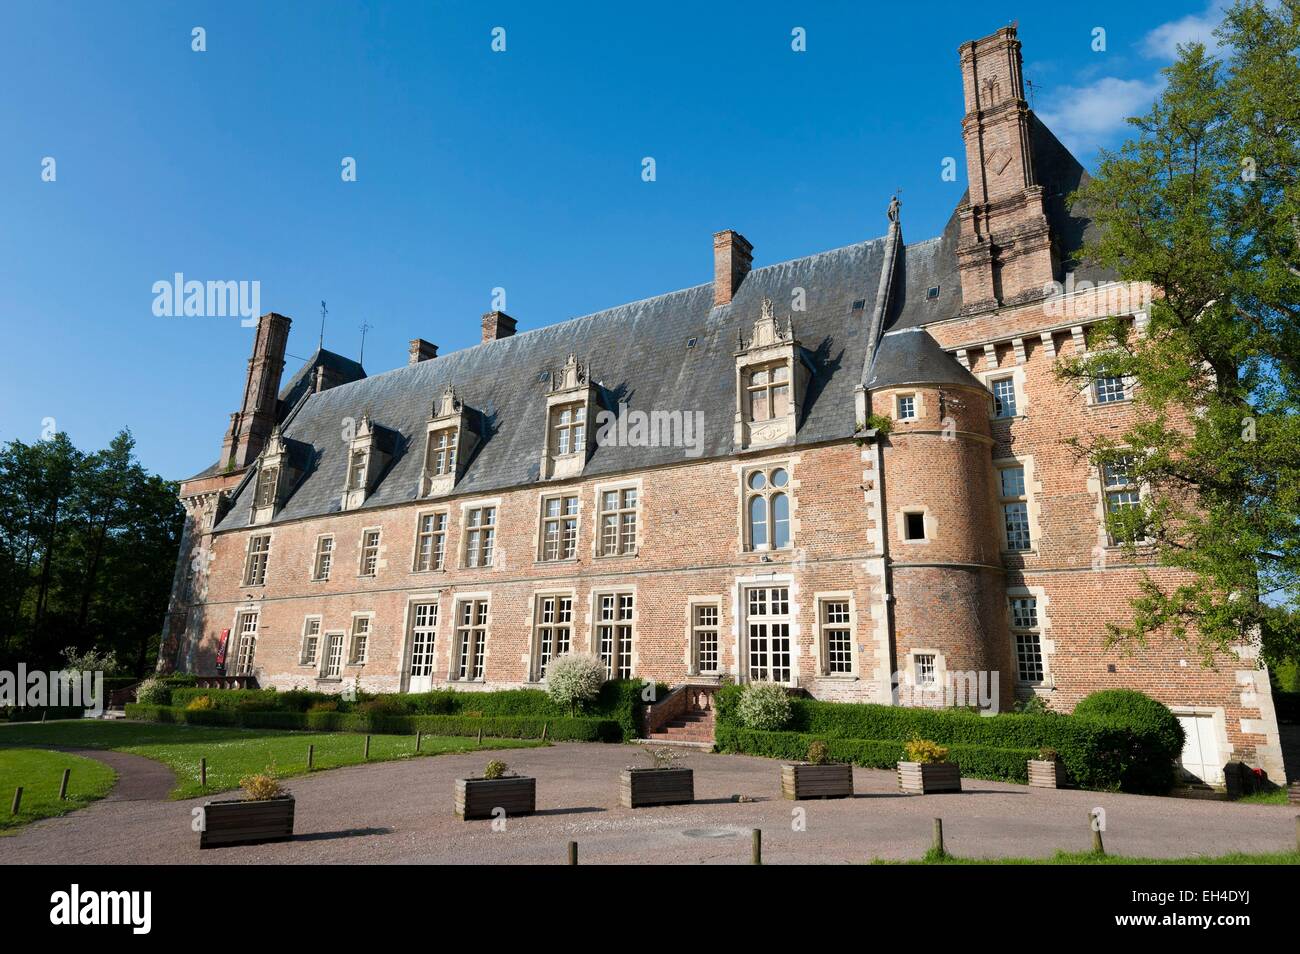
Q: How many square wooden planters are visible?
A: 6